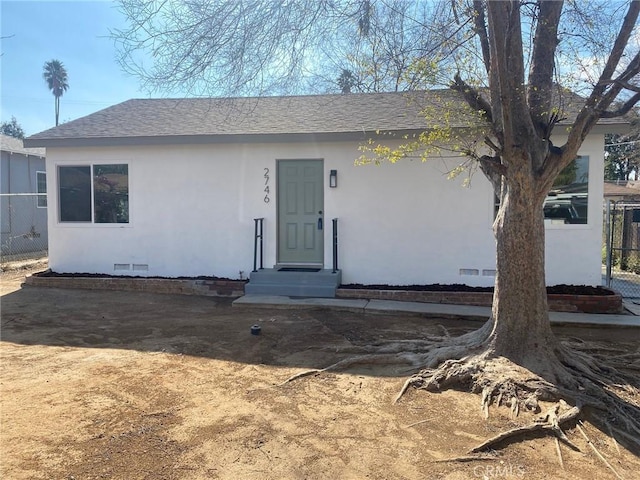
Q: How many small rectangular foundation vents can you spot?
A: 4